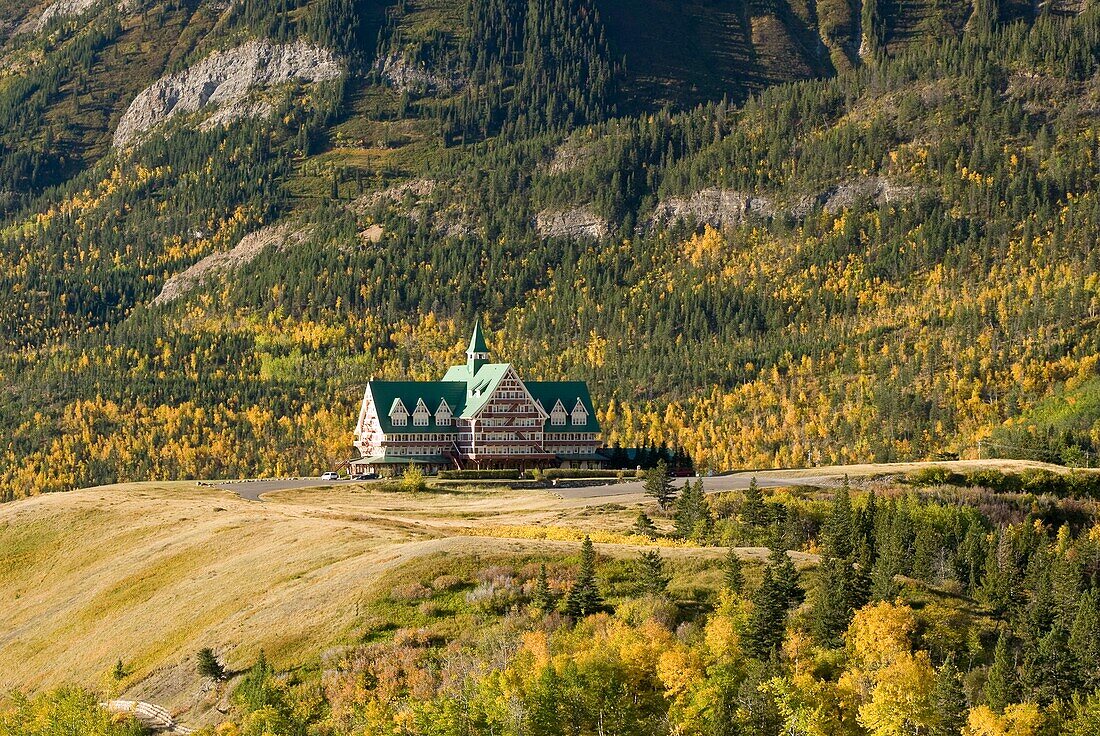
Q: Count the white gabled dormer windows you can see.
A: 5